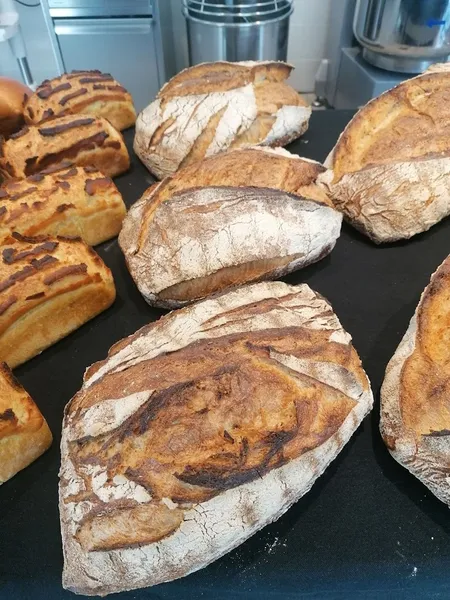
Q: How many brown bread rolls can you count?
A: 11